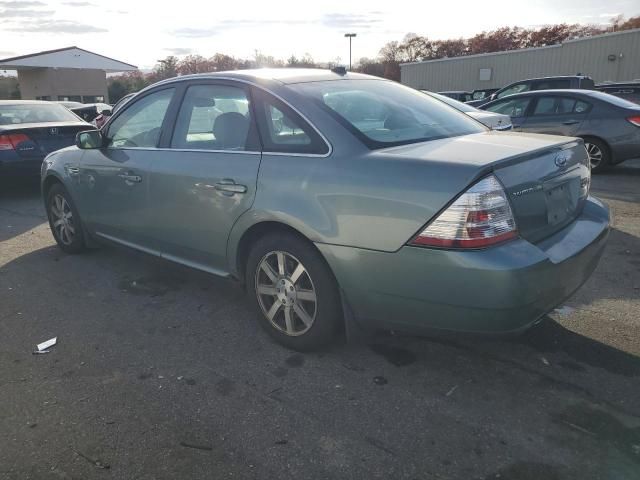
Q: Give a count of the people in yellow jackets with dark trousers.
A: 0